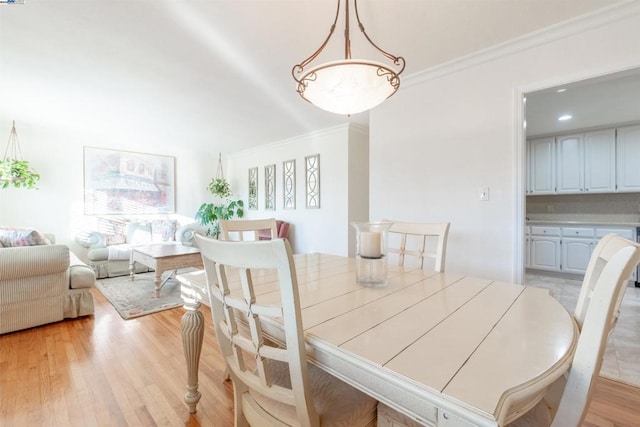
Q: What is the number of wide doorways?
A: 1